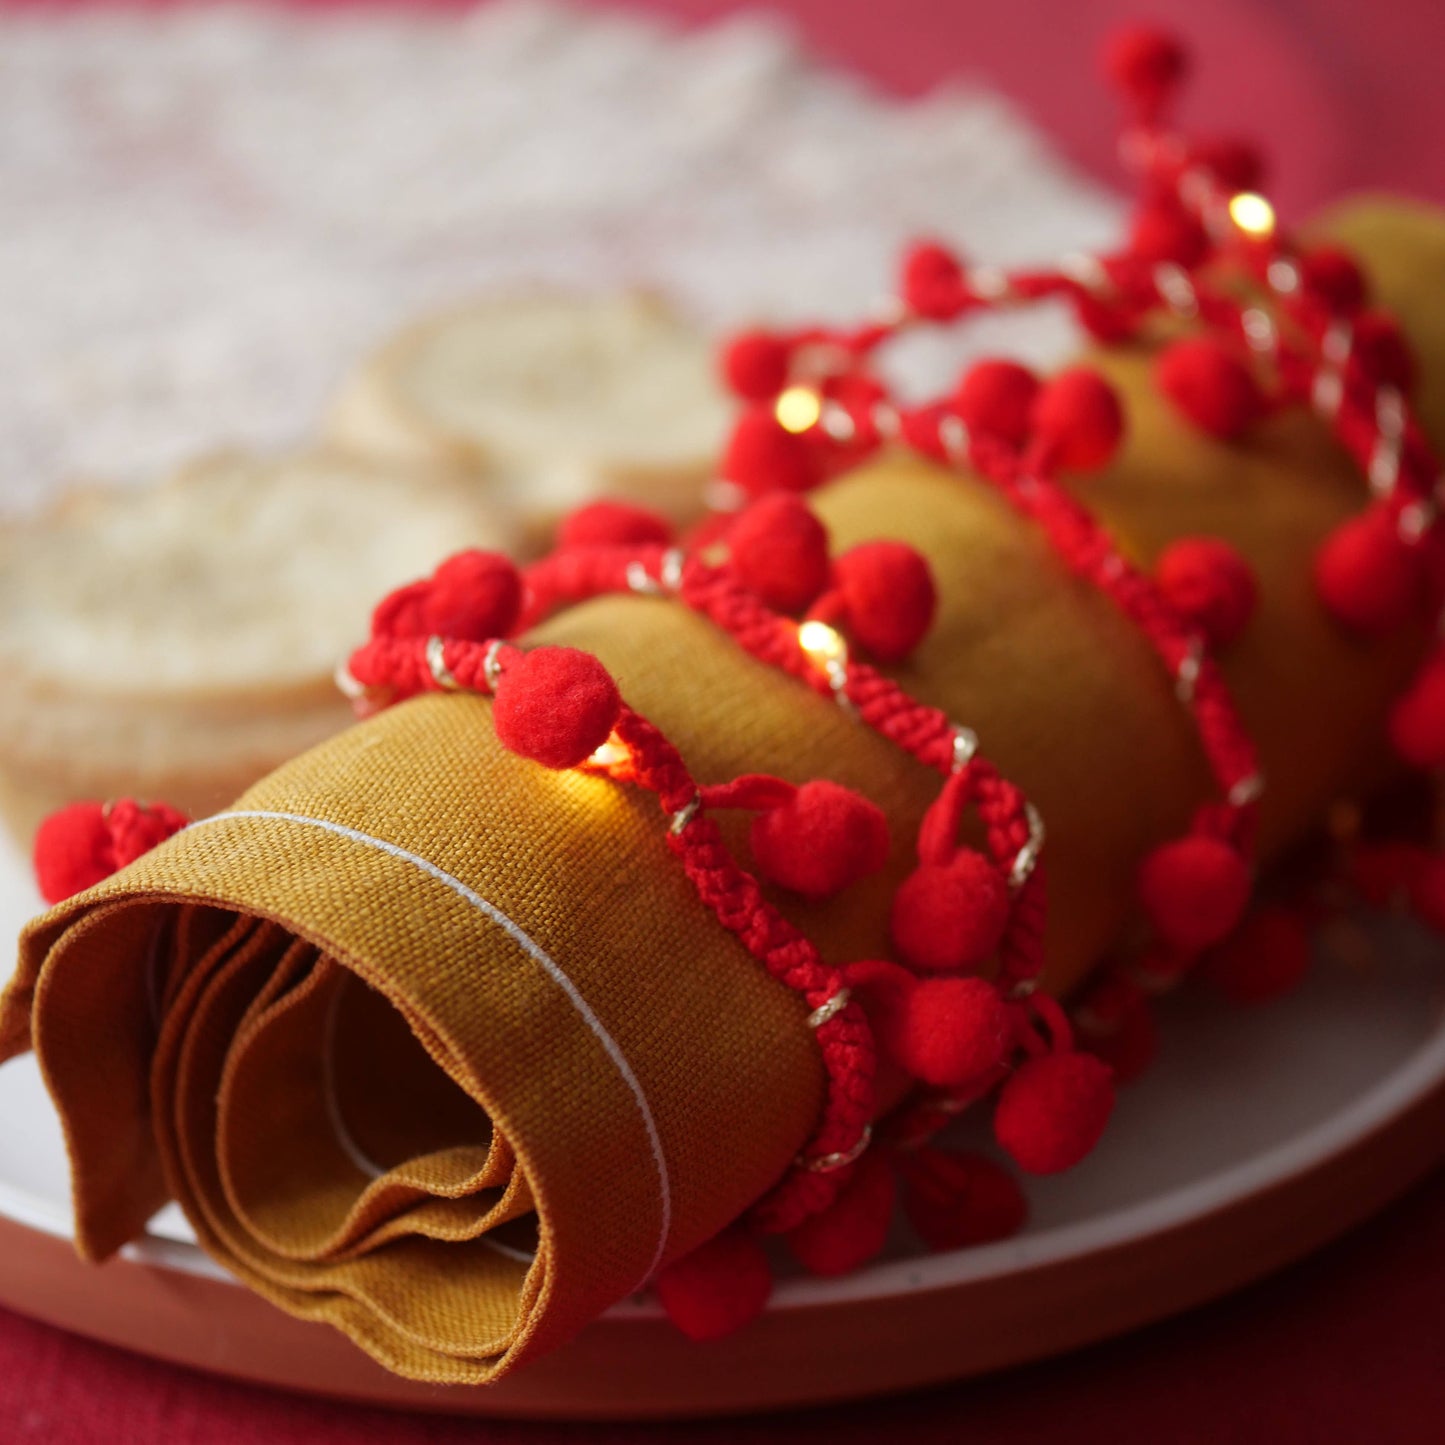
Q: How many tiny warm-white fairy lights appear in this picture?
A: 4